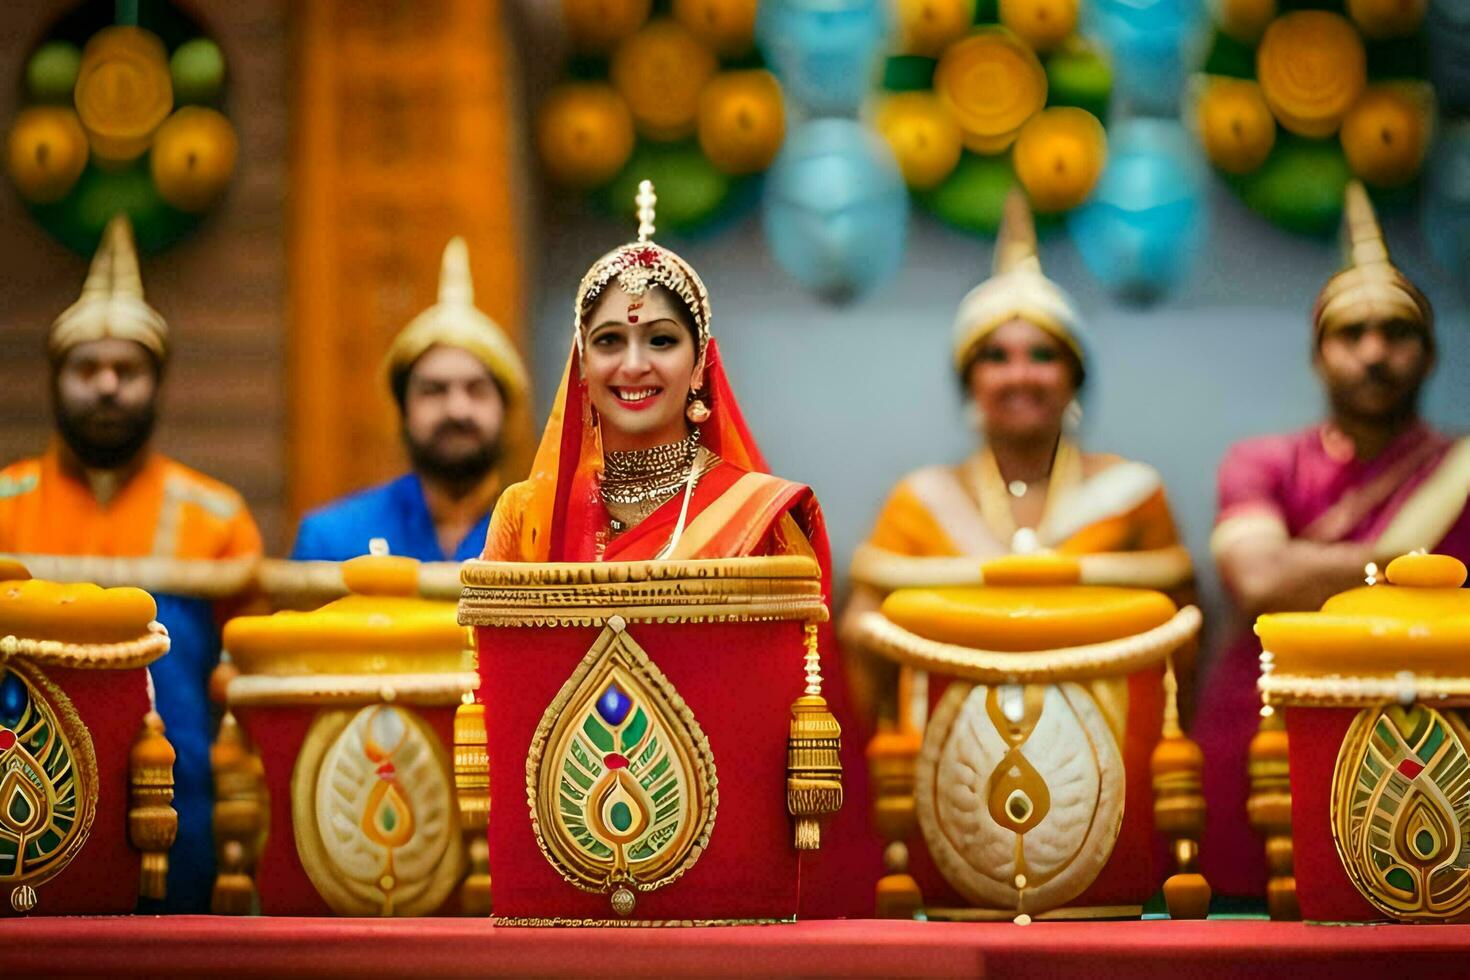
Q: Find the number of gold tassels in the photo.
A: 7